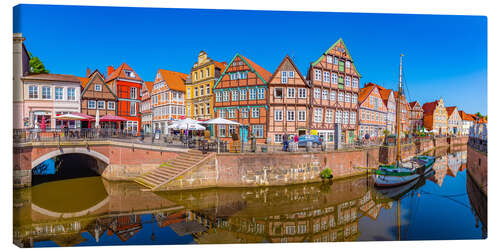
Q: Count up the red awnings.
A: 2